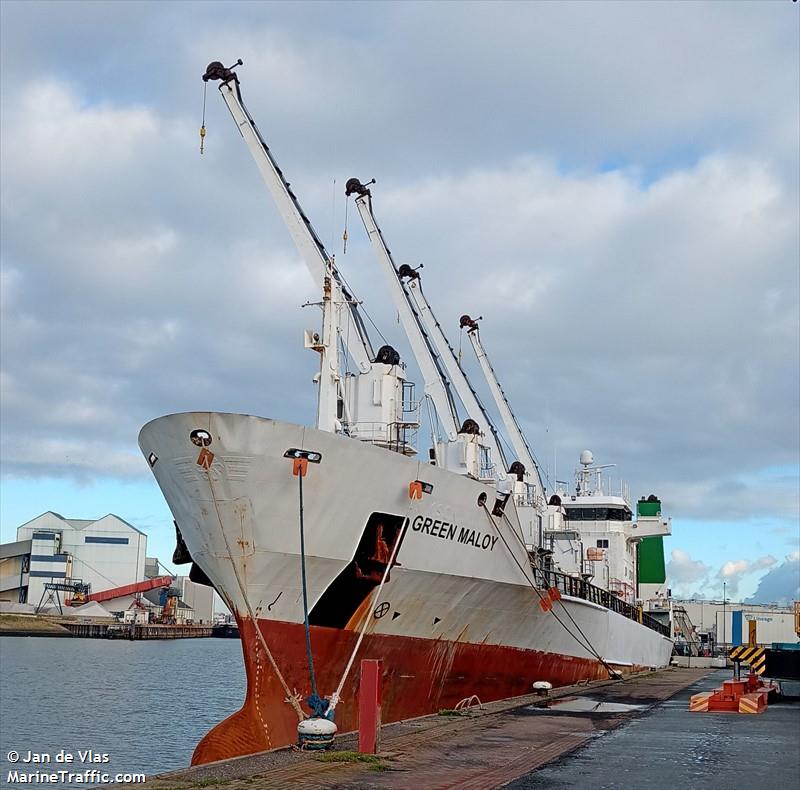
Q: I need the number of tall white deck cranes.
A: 4